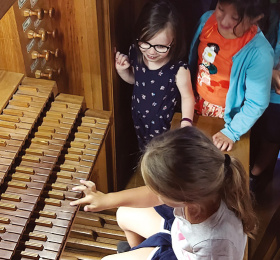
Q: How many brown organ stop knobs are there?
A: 8